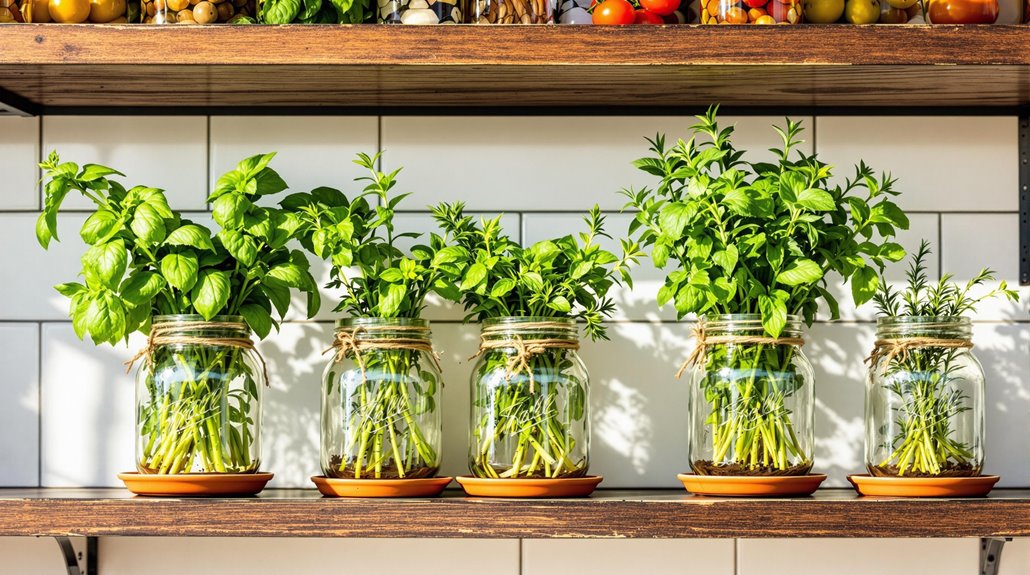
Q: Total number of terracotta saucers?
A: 5